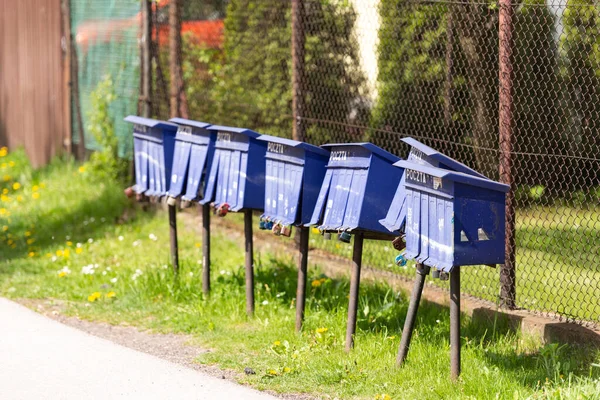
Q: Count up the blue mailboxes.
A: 7